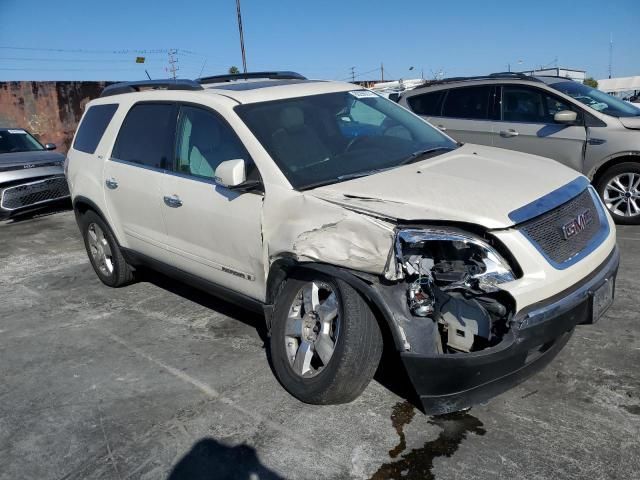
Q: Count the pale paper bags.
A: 0